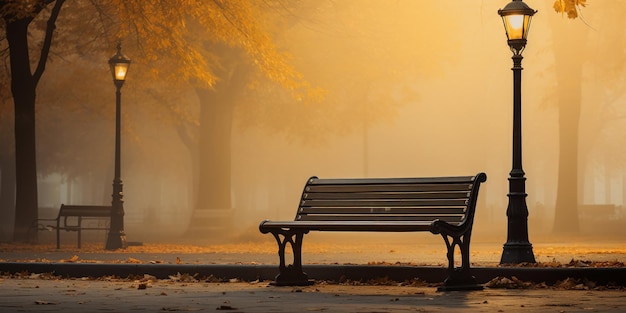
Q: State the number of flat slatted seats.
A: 2